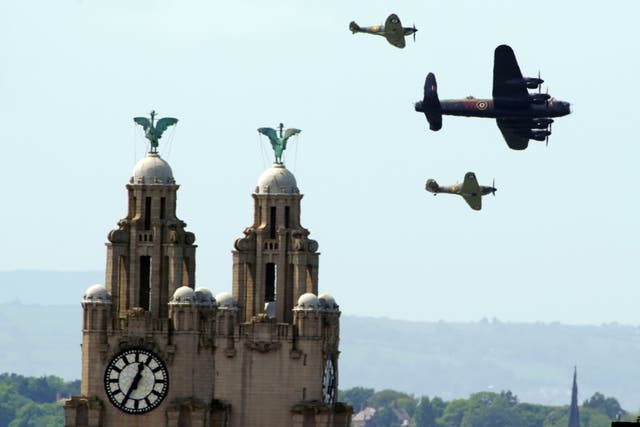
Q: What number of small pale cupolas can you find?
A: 6